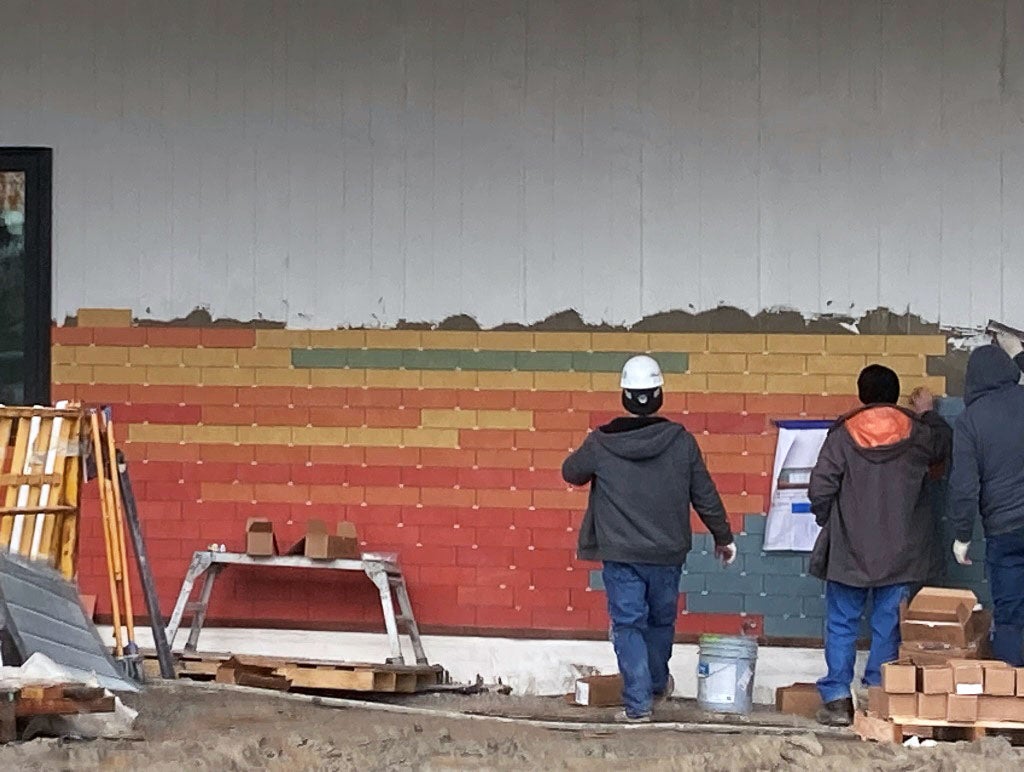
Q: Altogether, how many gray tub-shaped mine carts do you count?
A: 0